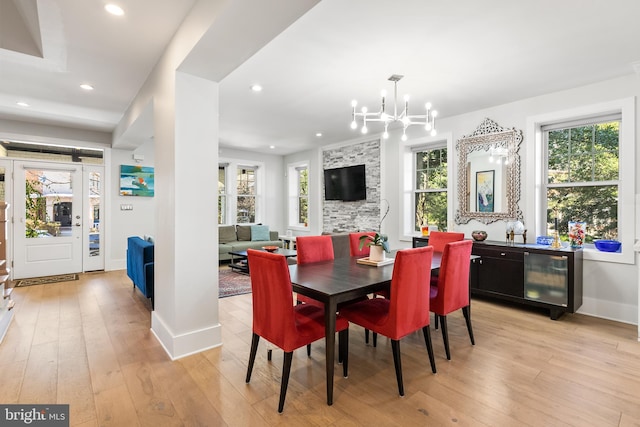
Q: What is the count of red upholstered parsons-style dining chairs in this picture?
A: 6